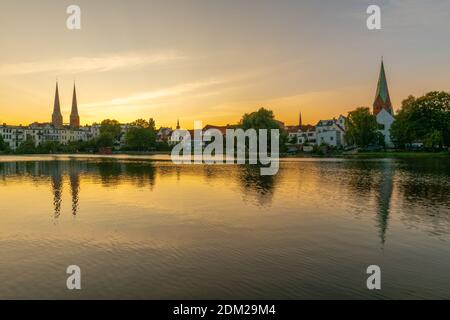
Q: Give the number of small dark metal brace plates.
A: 0